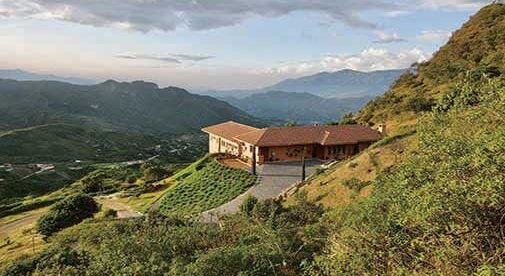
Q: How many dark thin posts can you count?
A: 2